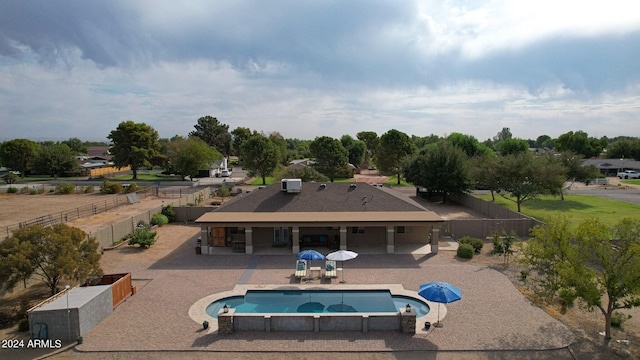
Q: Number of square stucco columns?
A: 6